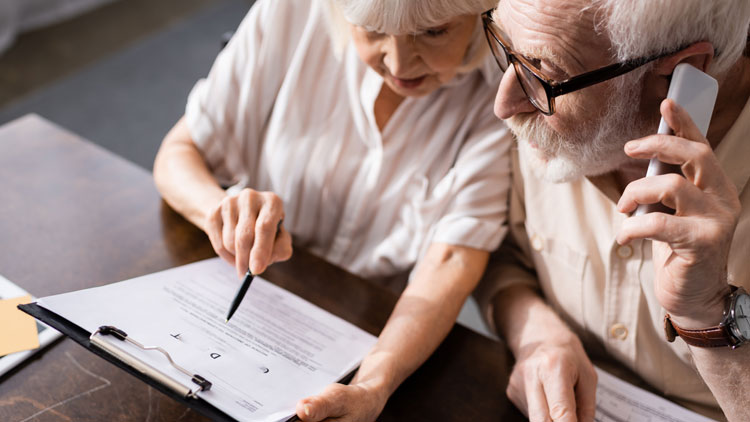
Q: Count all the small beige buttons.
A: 3